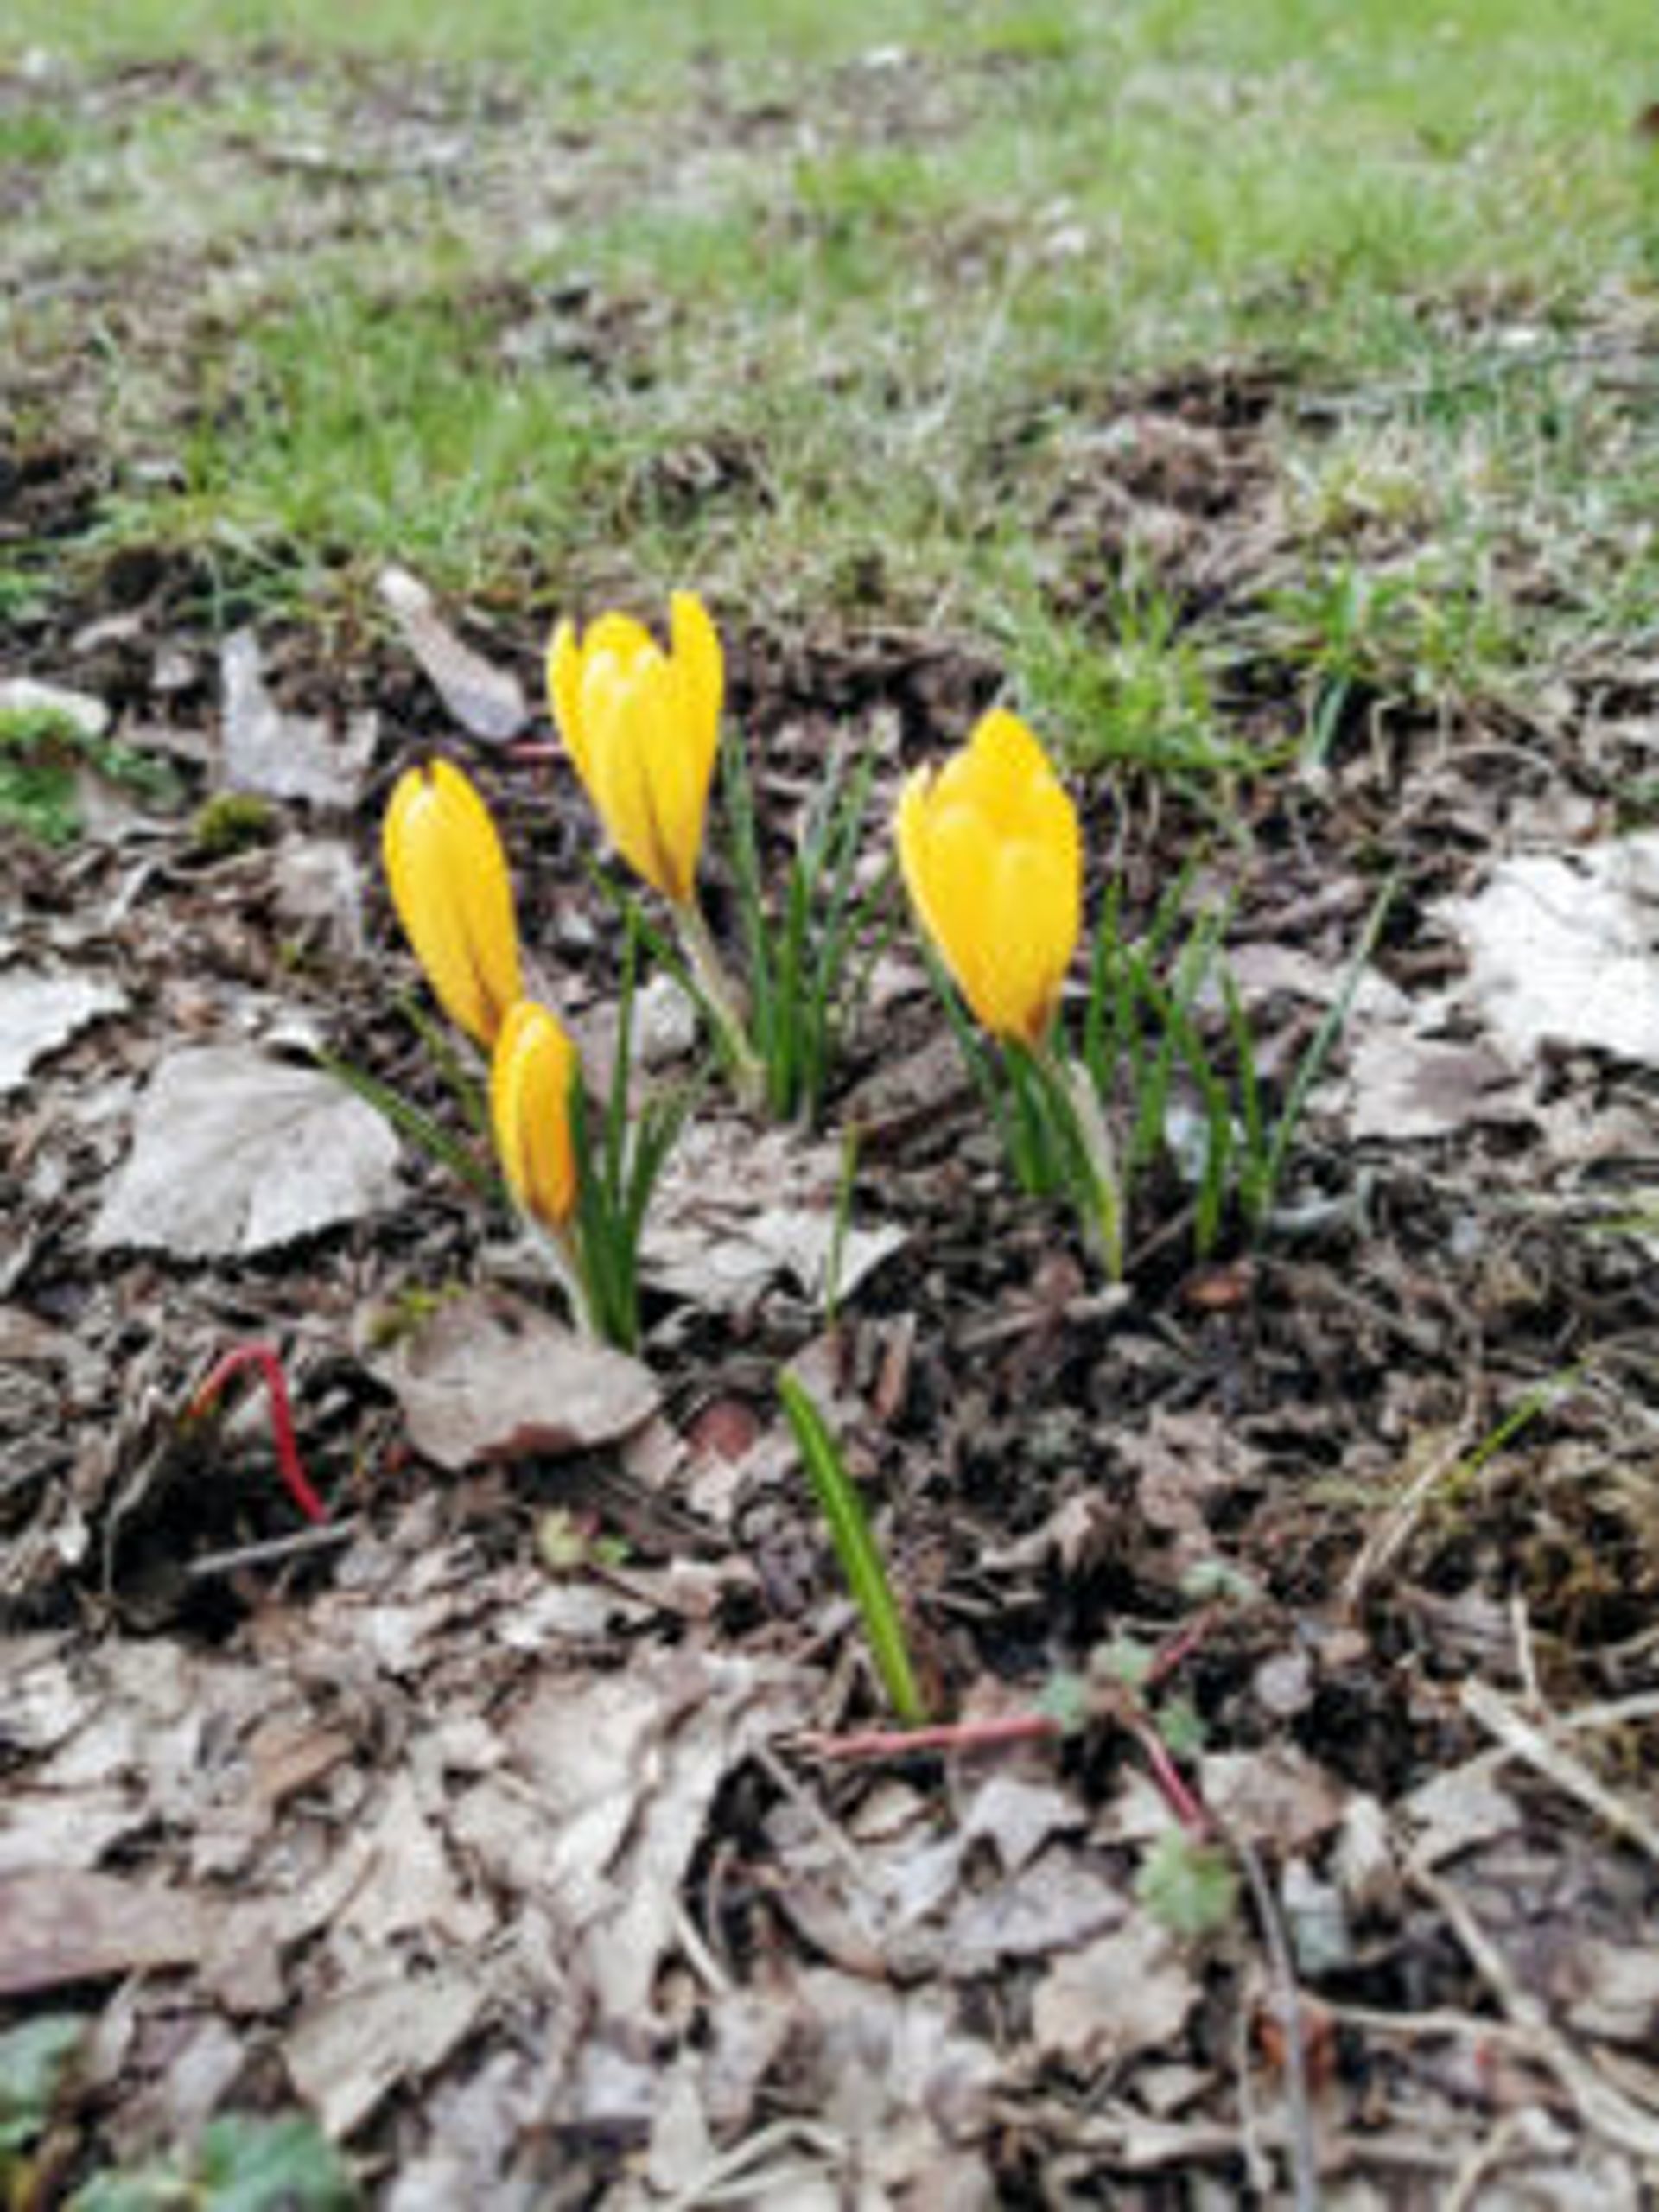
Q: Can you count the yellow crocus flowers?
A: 4